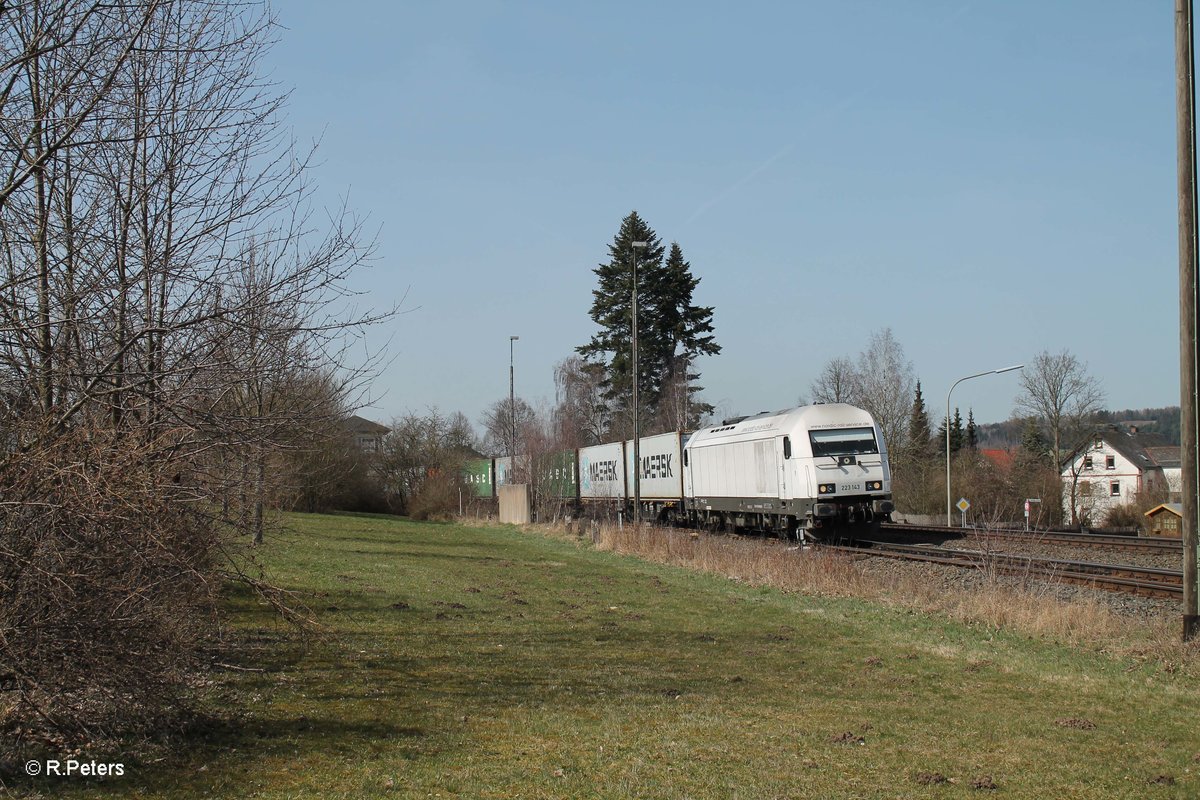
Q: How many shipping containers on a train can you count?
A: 5